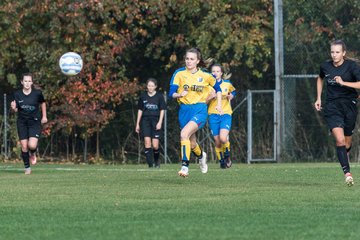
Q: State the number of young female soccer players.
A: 5